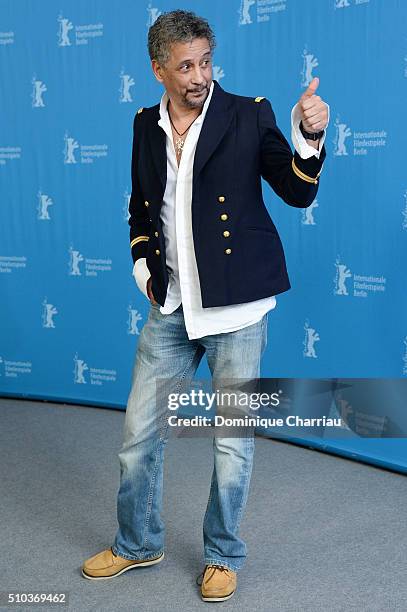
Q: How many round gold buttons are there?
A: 7